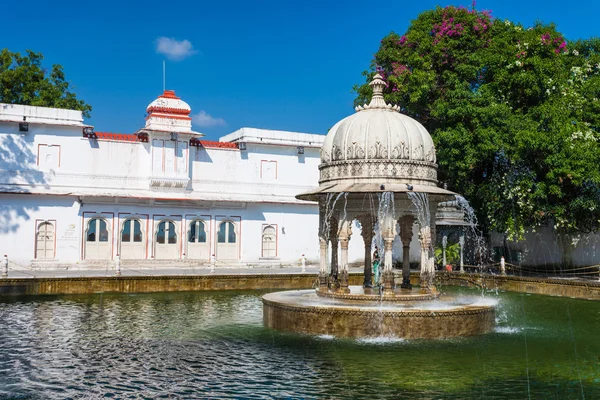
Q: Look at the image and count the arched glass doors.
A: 5